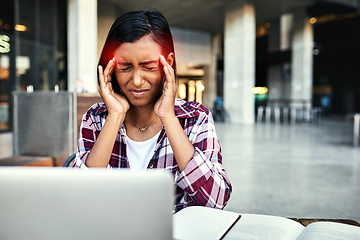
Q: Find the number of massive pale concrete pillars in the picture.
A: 3